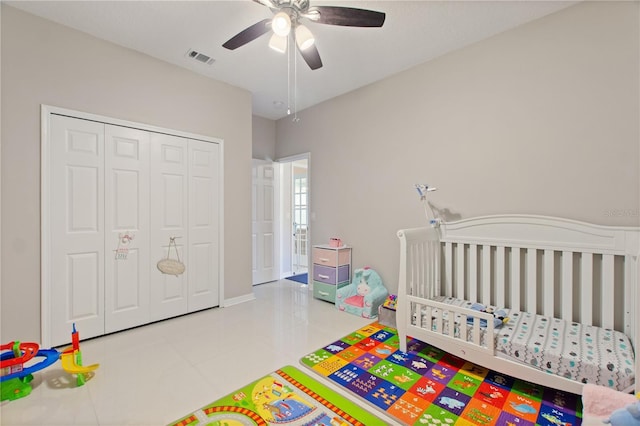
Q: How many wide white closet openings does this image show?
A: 1